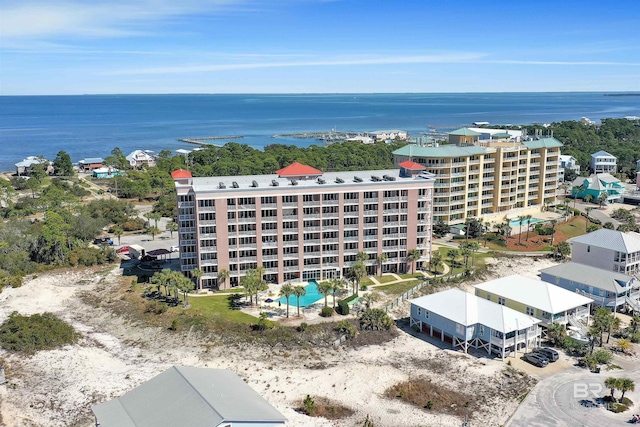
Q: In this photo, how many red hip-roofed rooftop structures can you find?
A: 3